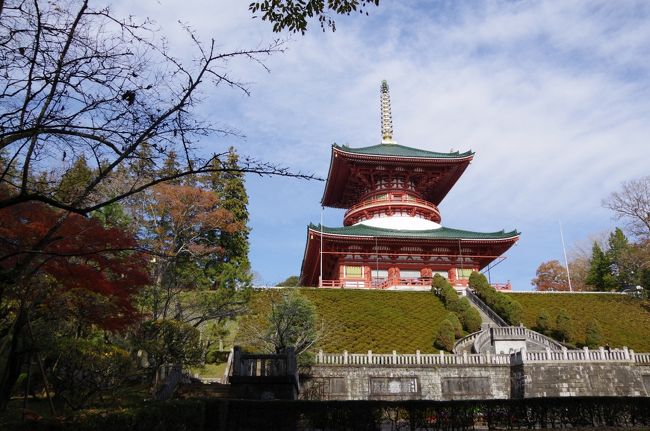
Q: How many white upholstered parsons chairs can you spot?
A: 0